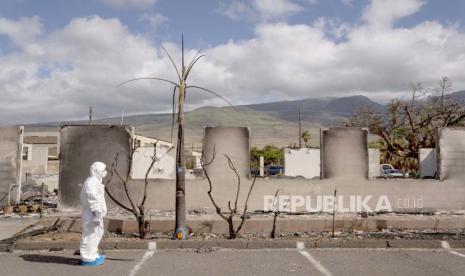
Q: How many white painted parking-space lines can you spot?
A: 3